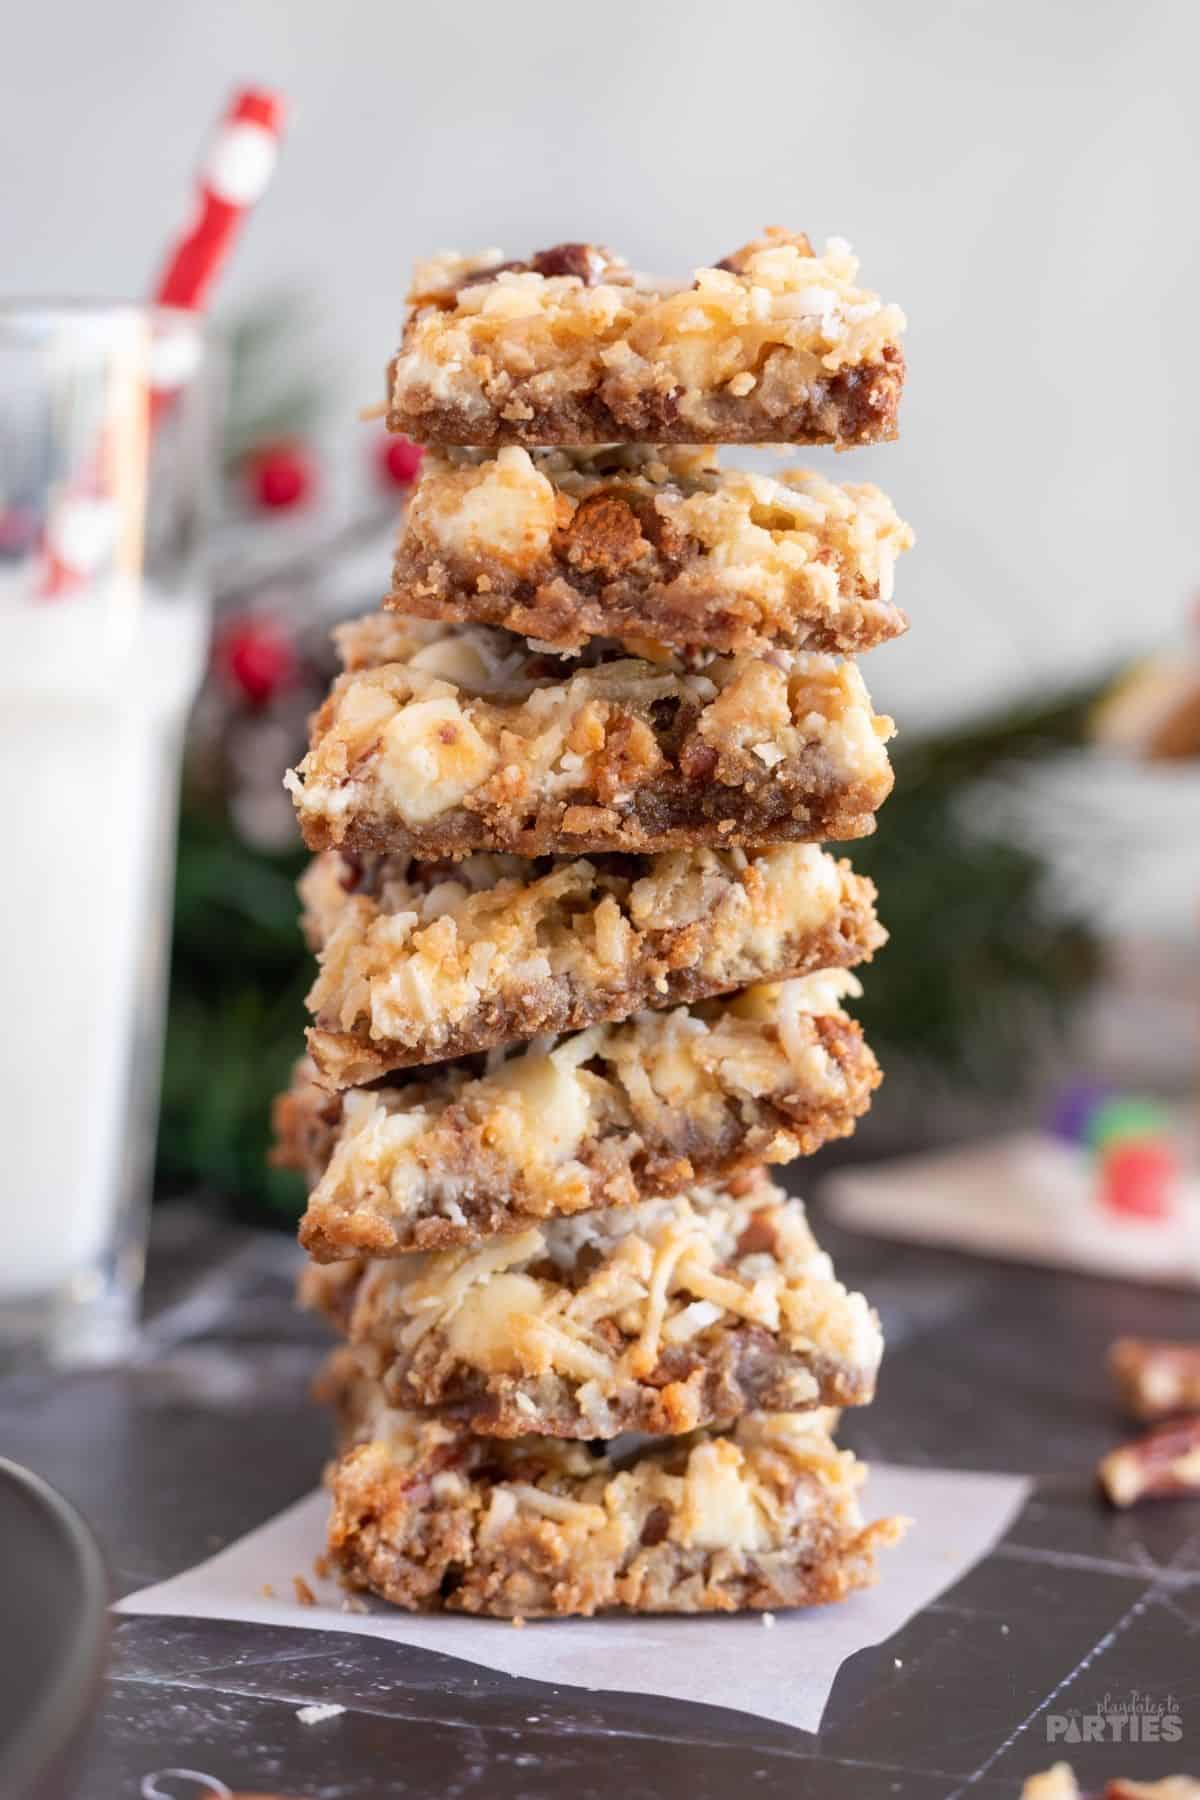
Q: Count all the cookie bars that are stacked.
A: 7